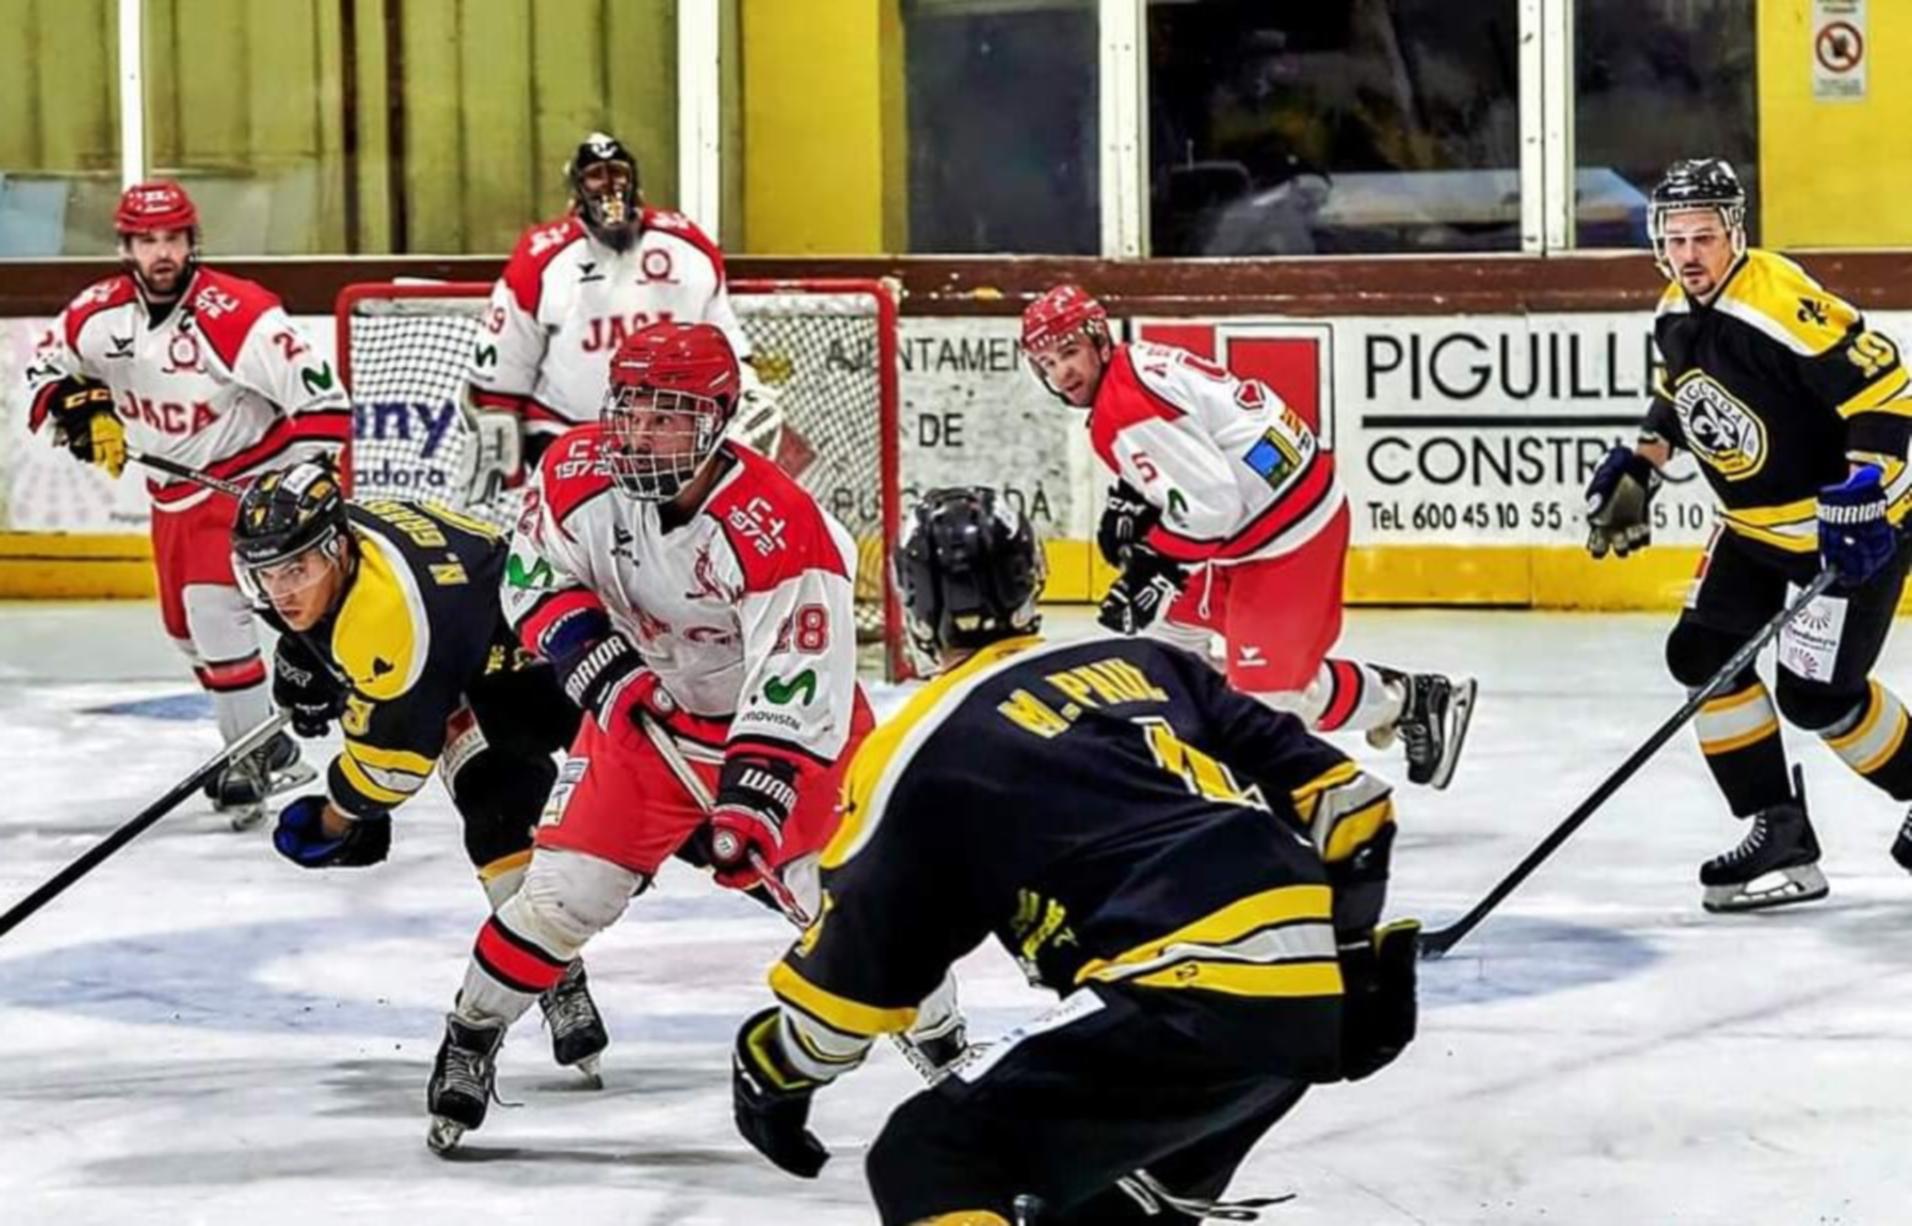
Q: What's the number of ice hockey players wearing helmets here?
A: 7